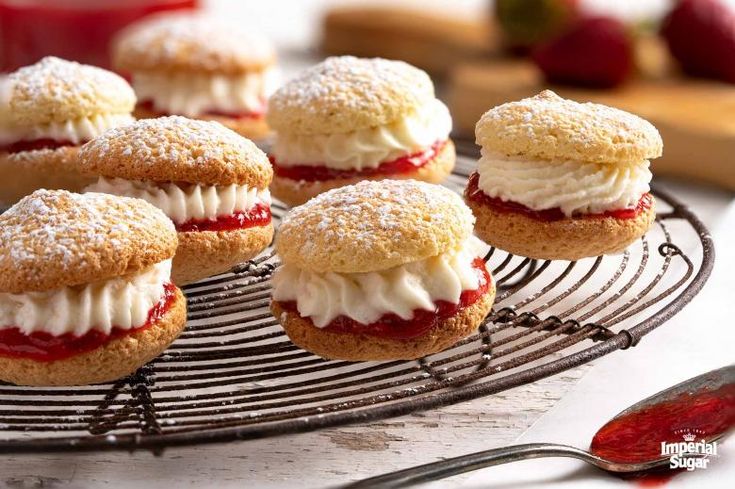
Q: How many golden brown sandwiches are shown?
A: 7